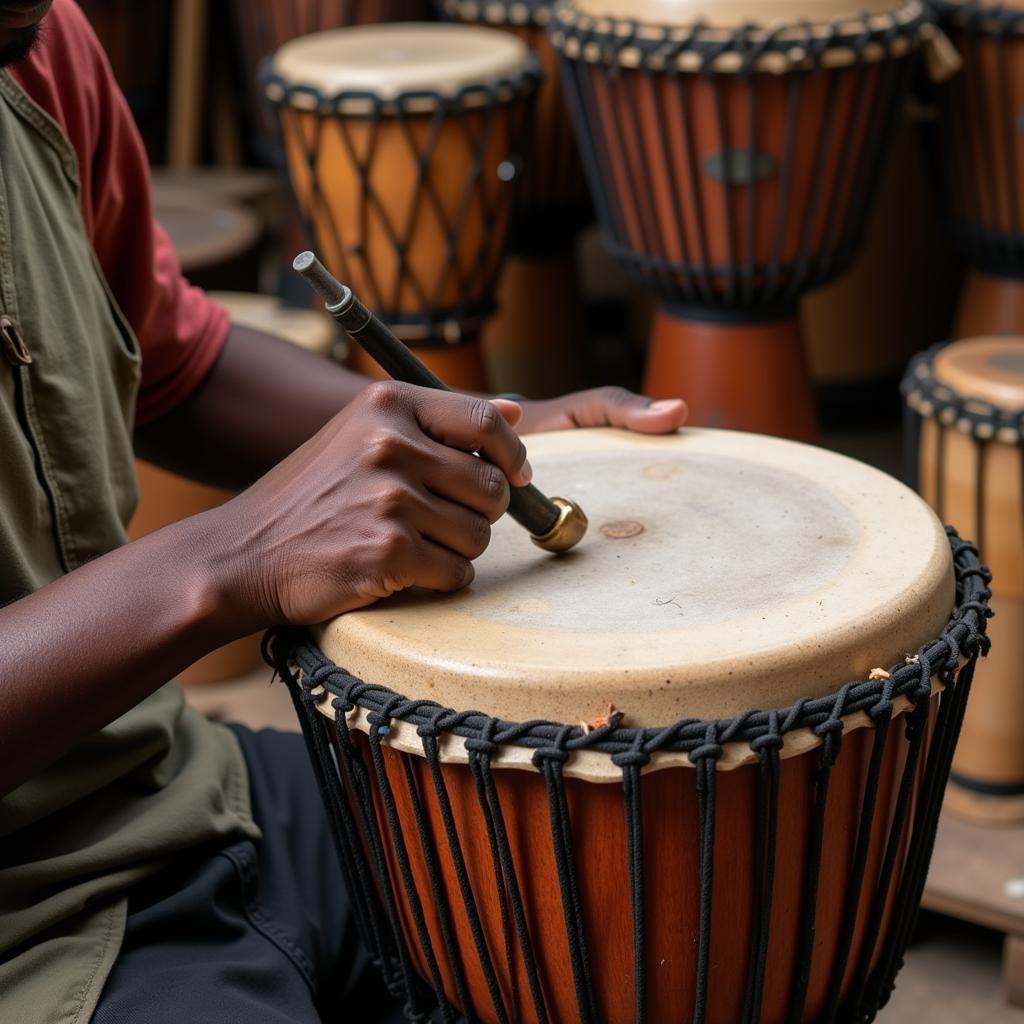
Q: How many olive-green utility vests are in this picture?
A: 1